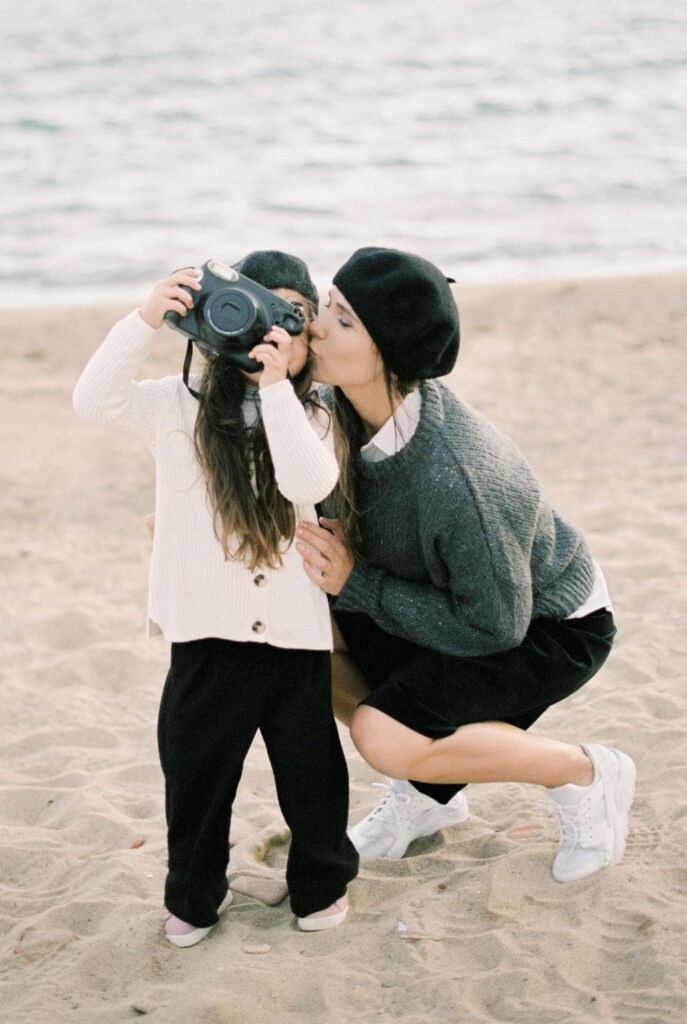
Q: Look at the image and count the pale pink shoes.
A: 2